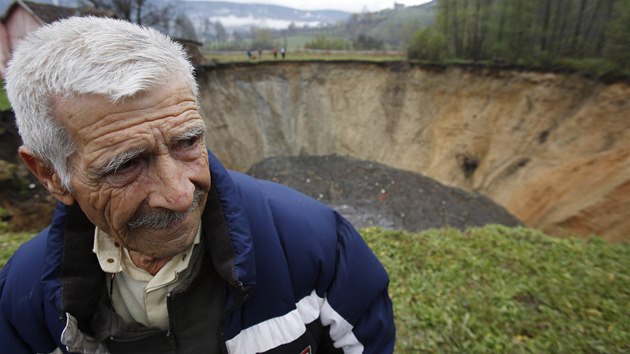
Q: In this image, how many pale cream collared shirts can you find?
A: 1